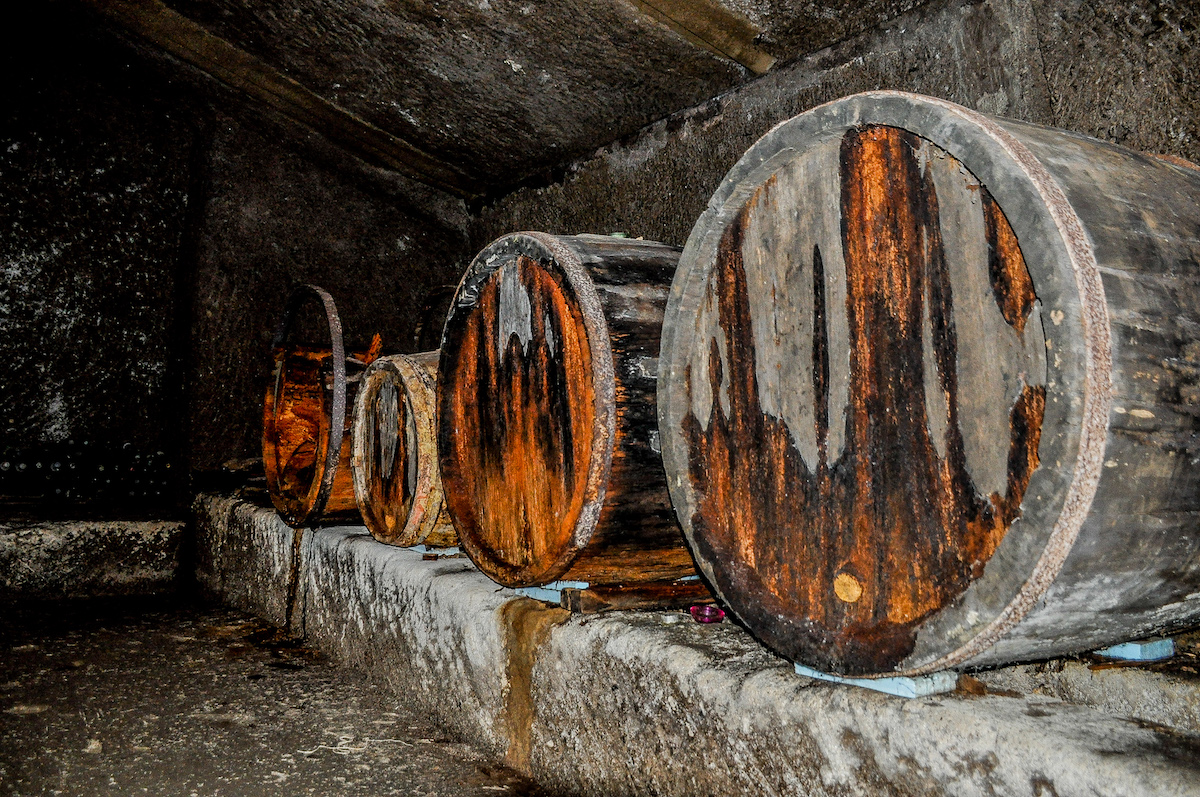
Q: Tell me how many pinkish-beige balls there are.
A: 0